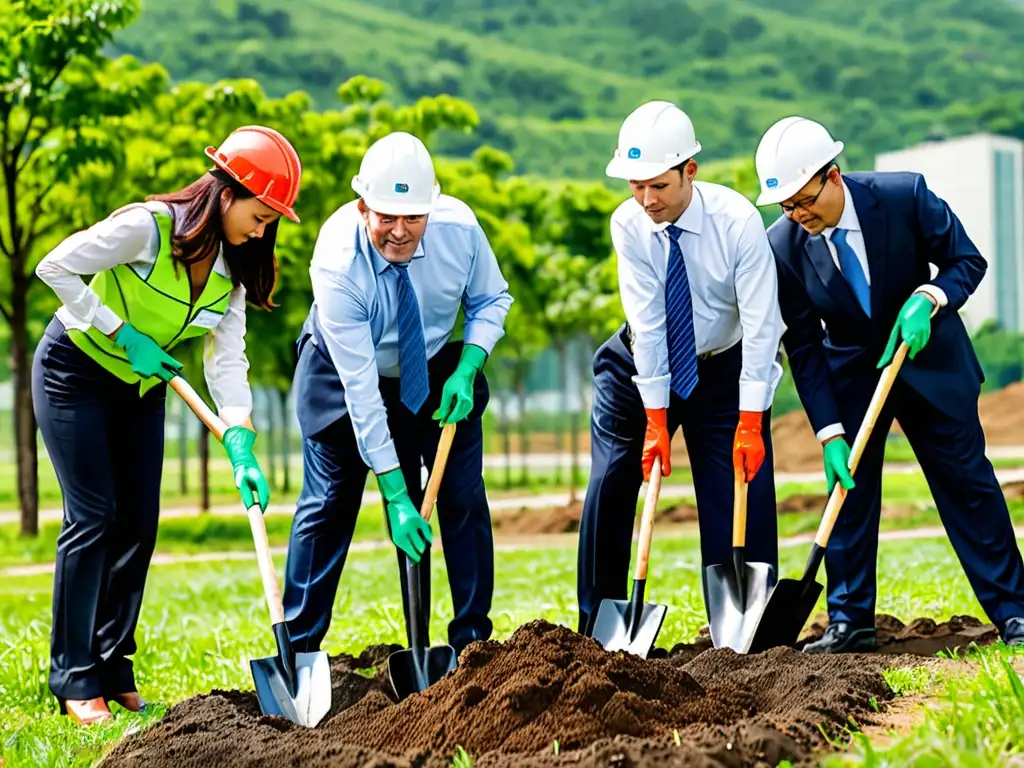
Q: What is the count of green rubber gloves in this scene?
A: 6